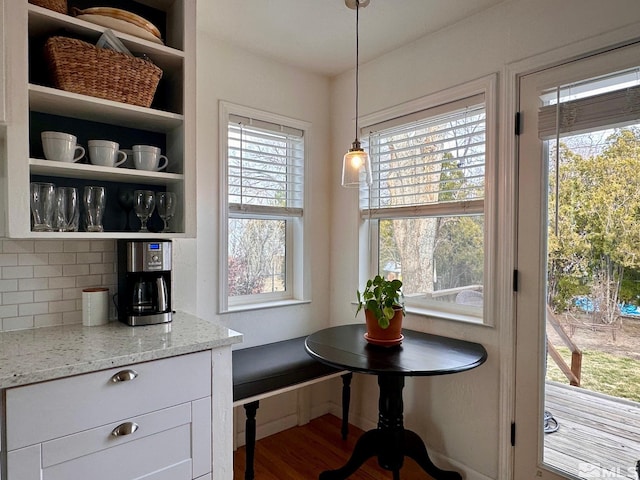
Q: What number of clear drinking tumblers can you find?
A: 3